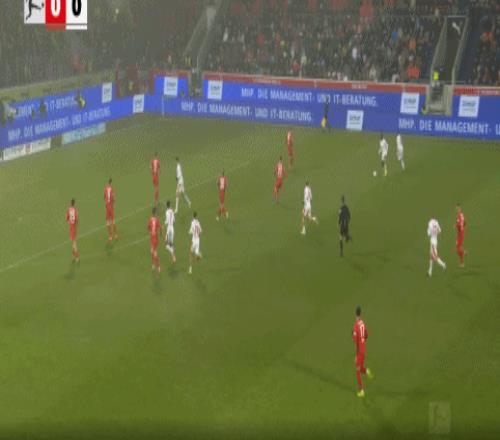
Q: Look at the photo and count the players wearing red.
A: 9